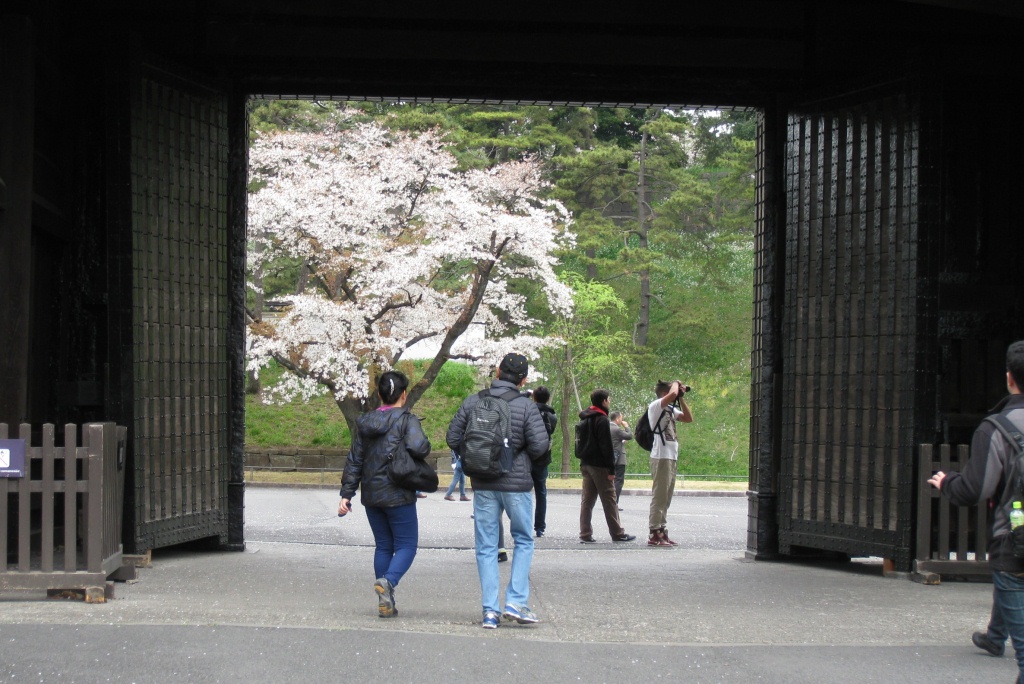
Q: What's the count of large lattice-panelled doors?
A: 2